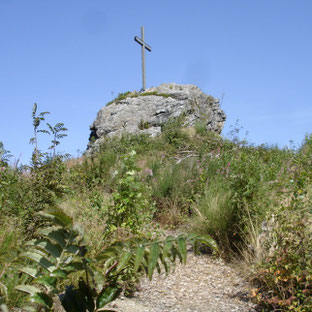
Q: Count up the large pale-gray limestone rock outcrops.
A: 1